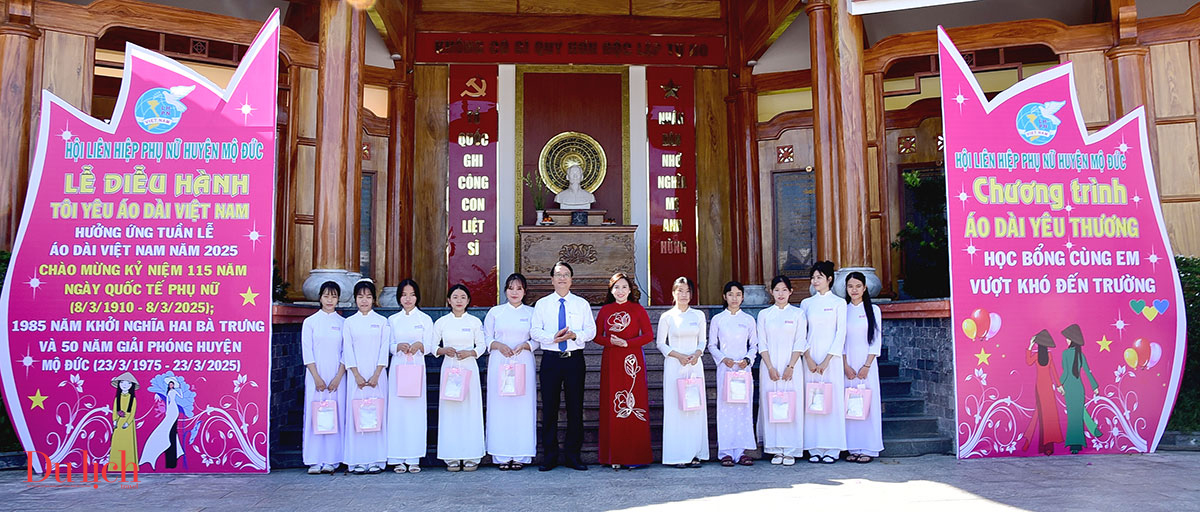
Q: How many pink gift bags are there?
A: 10